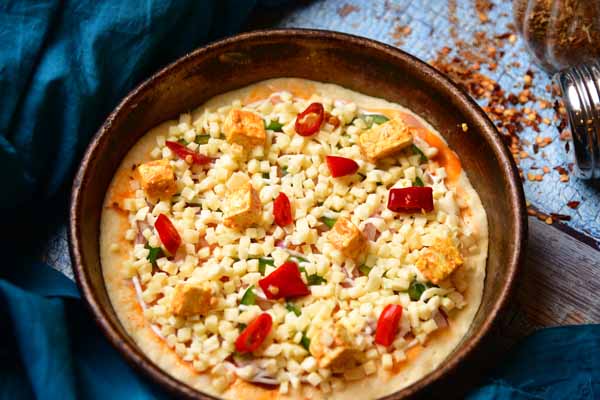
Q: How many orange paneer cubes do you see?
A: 8